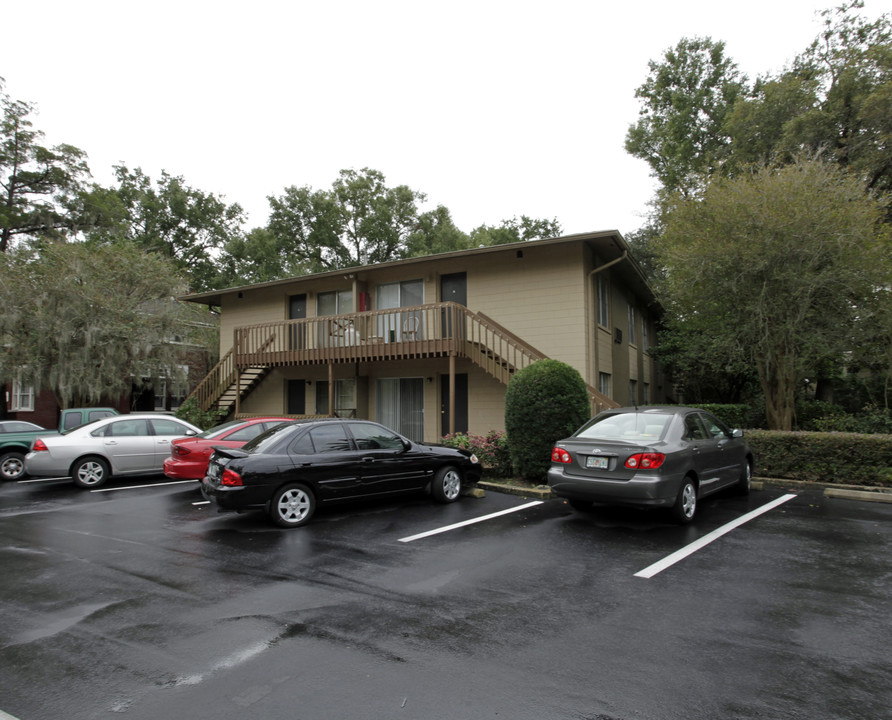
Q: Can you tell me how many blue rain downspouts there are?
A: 0